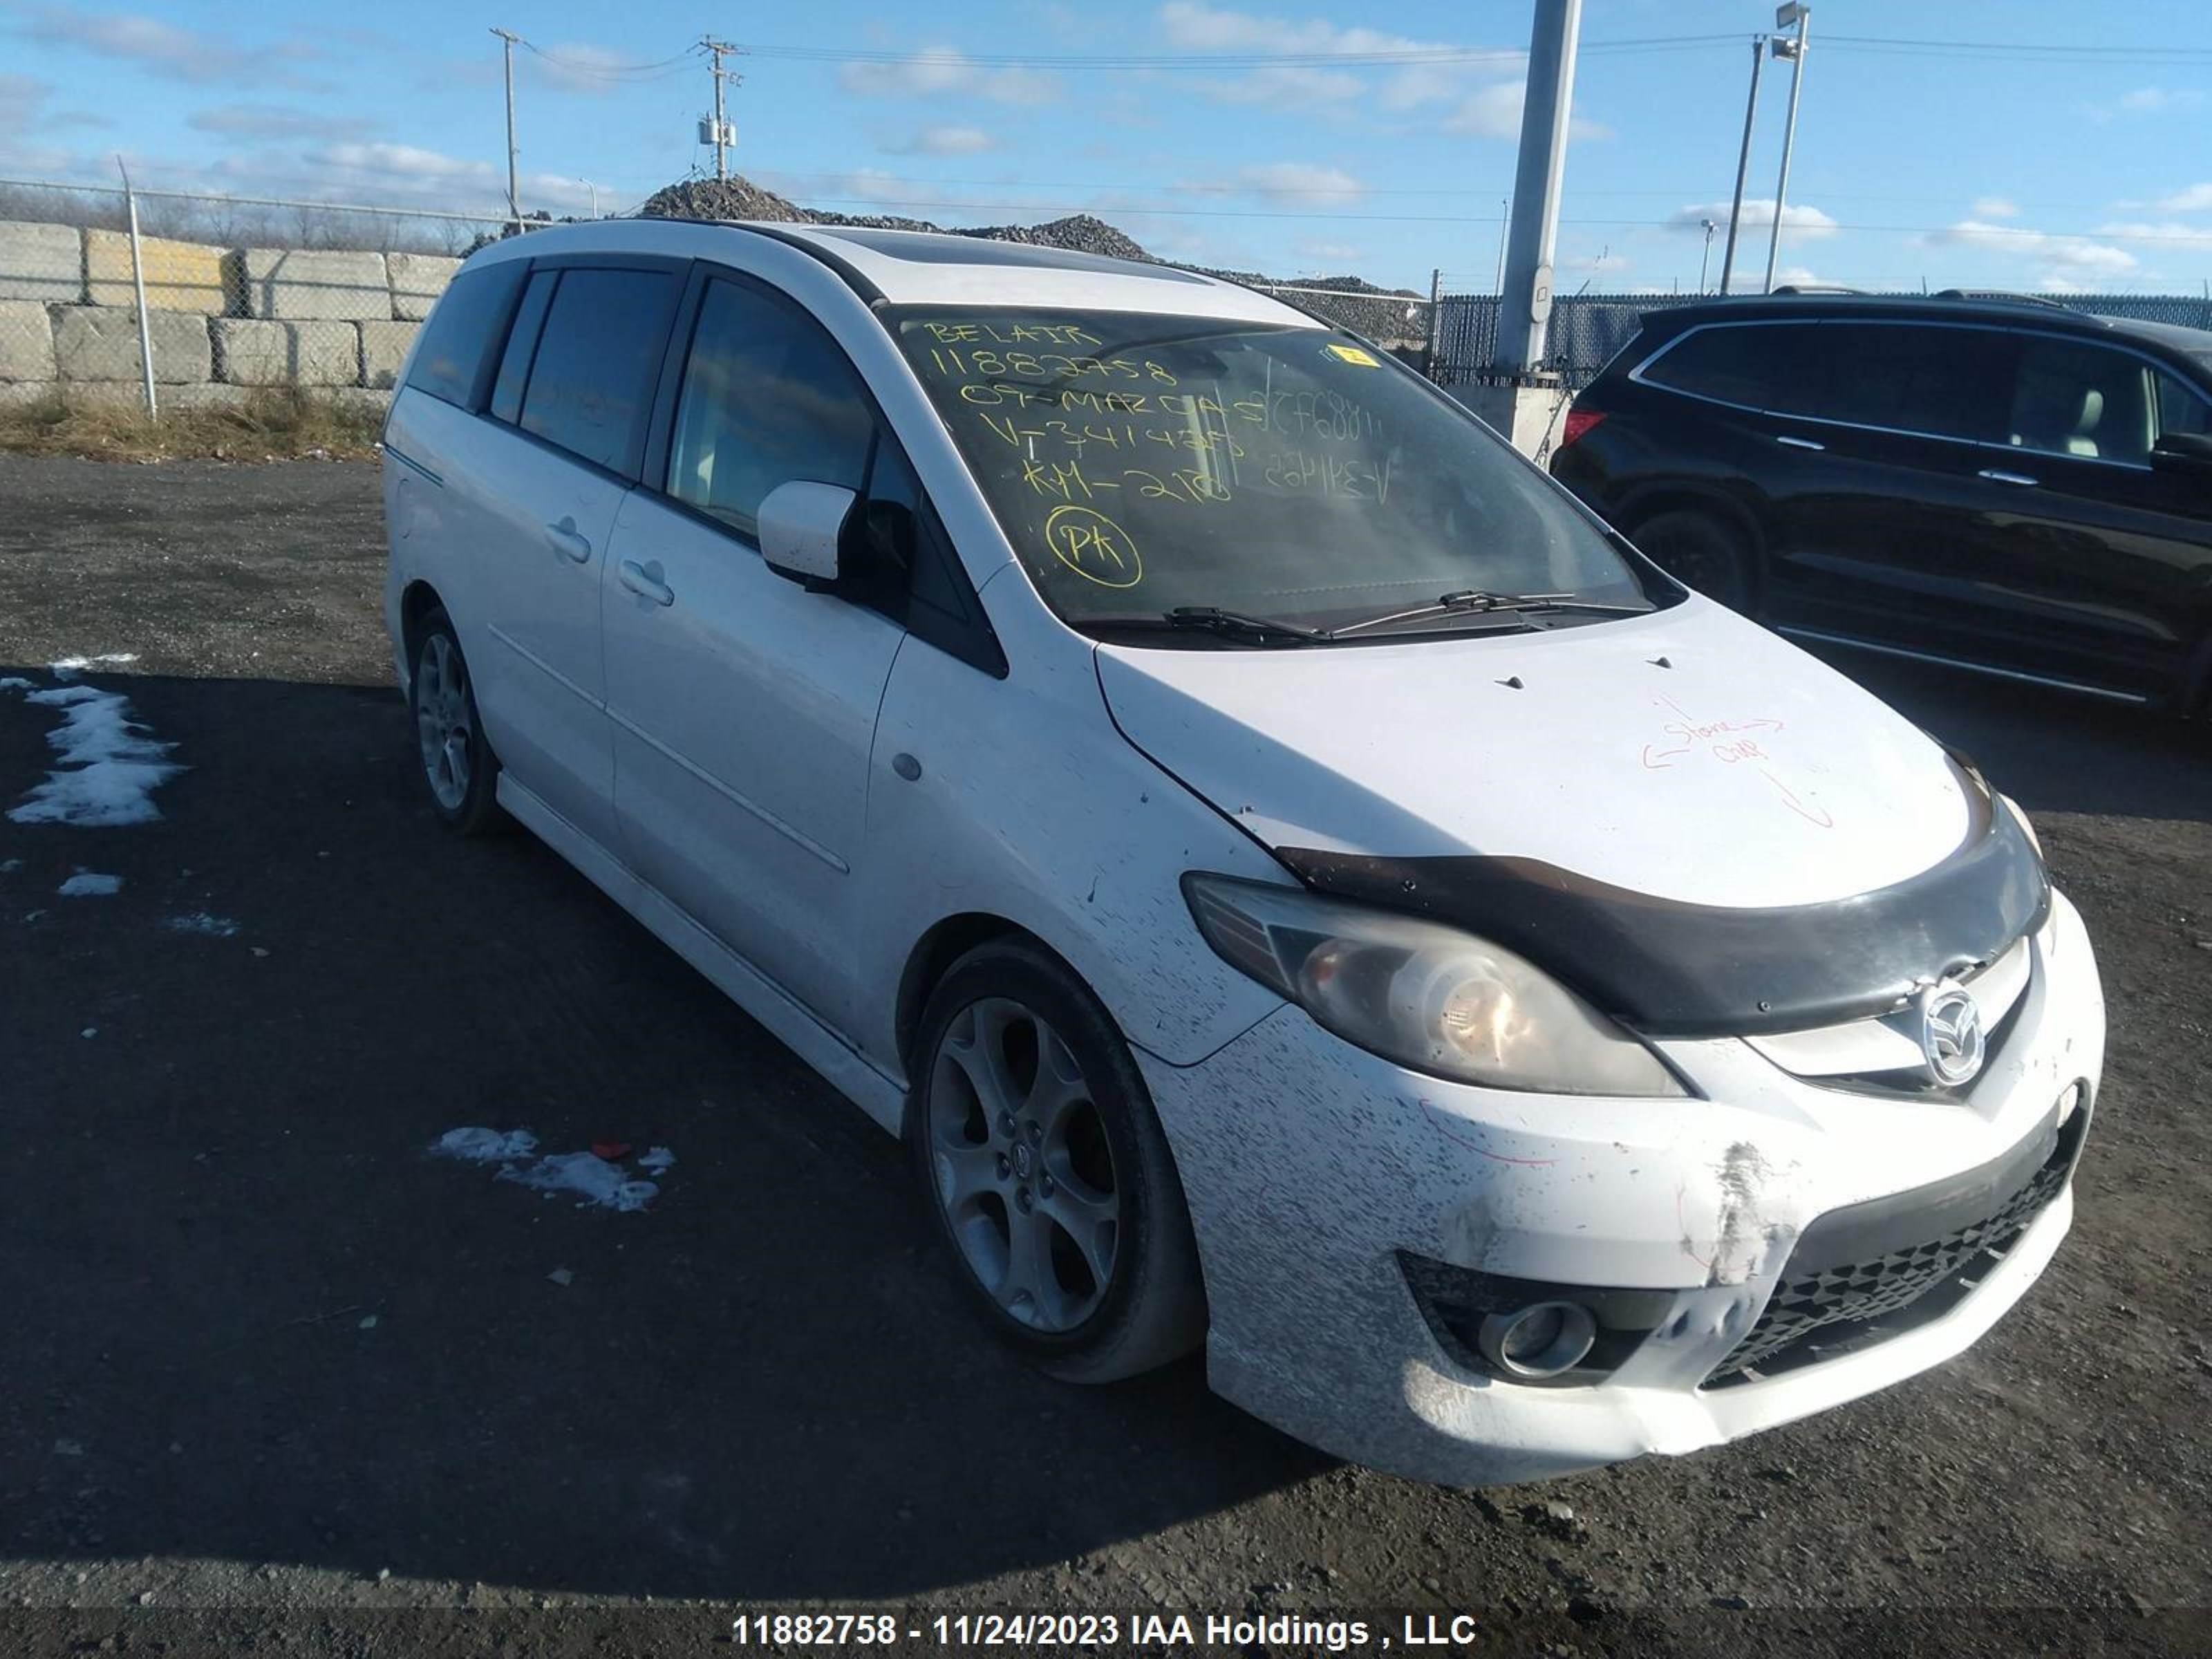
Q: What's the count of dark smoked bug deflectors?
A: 1